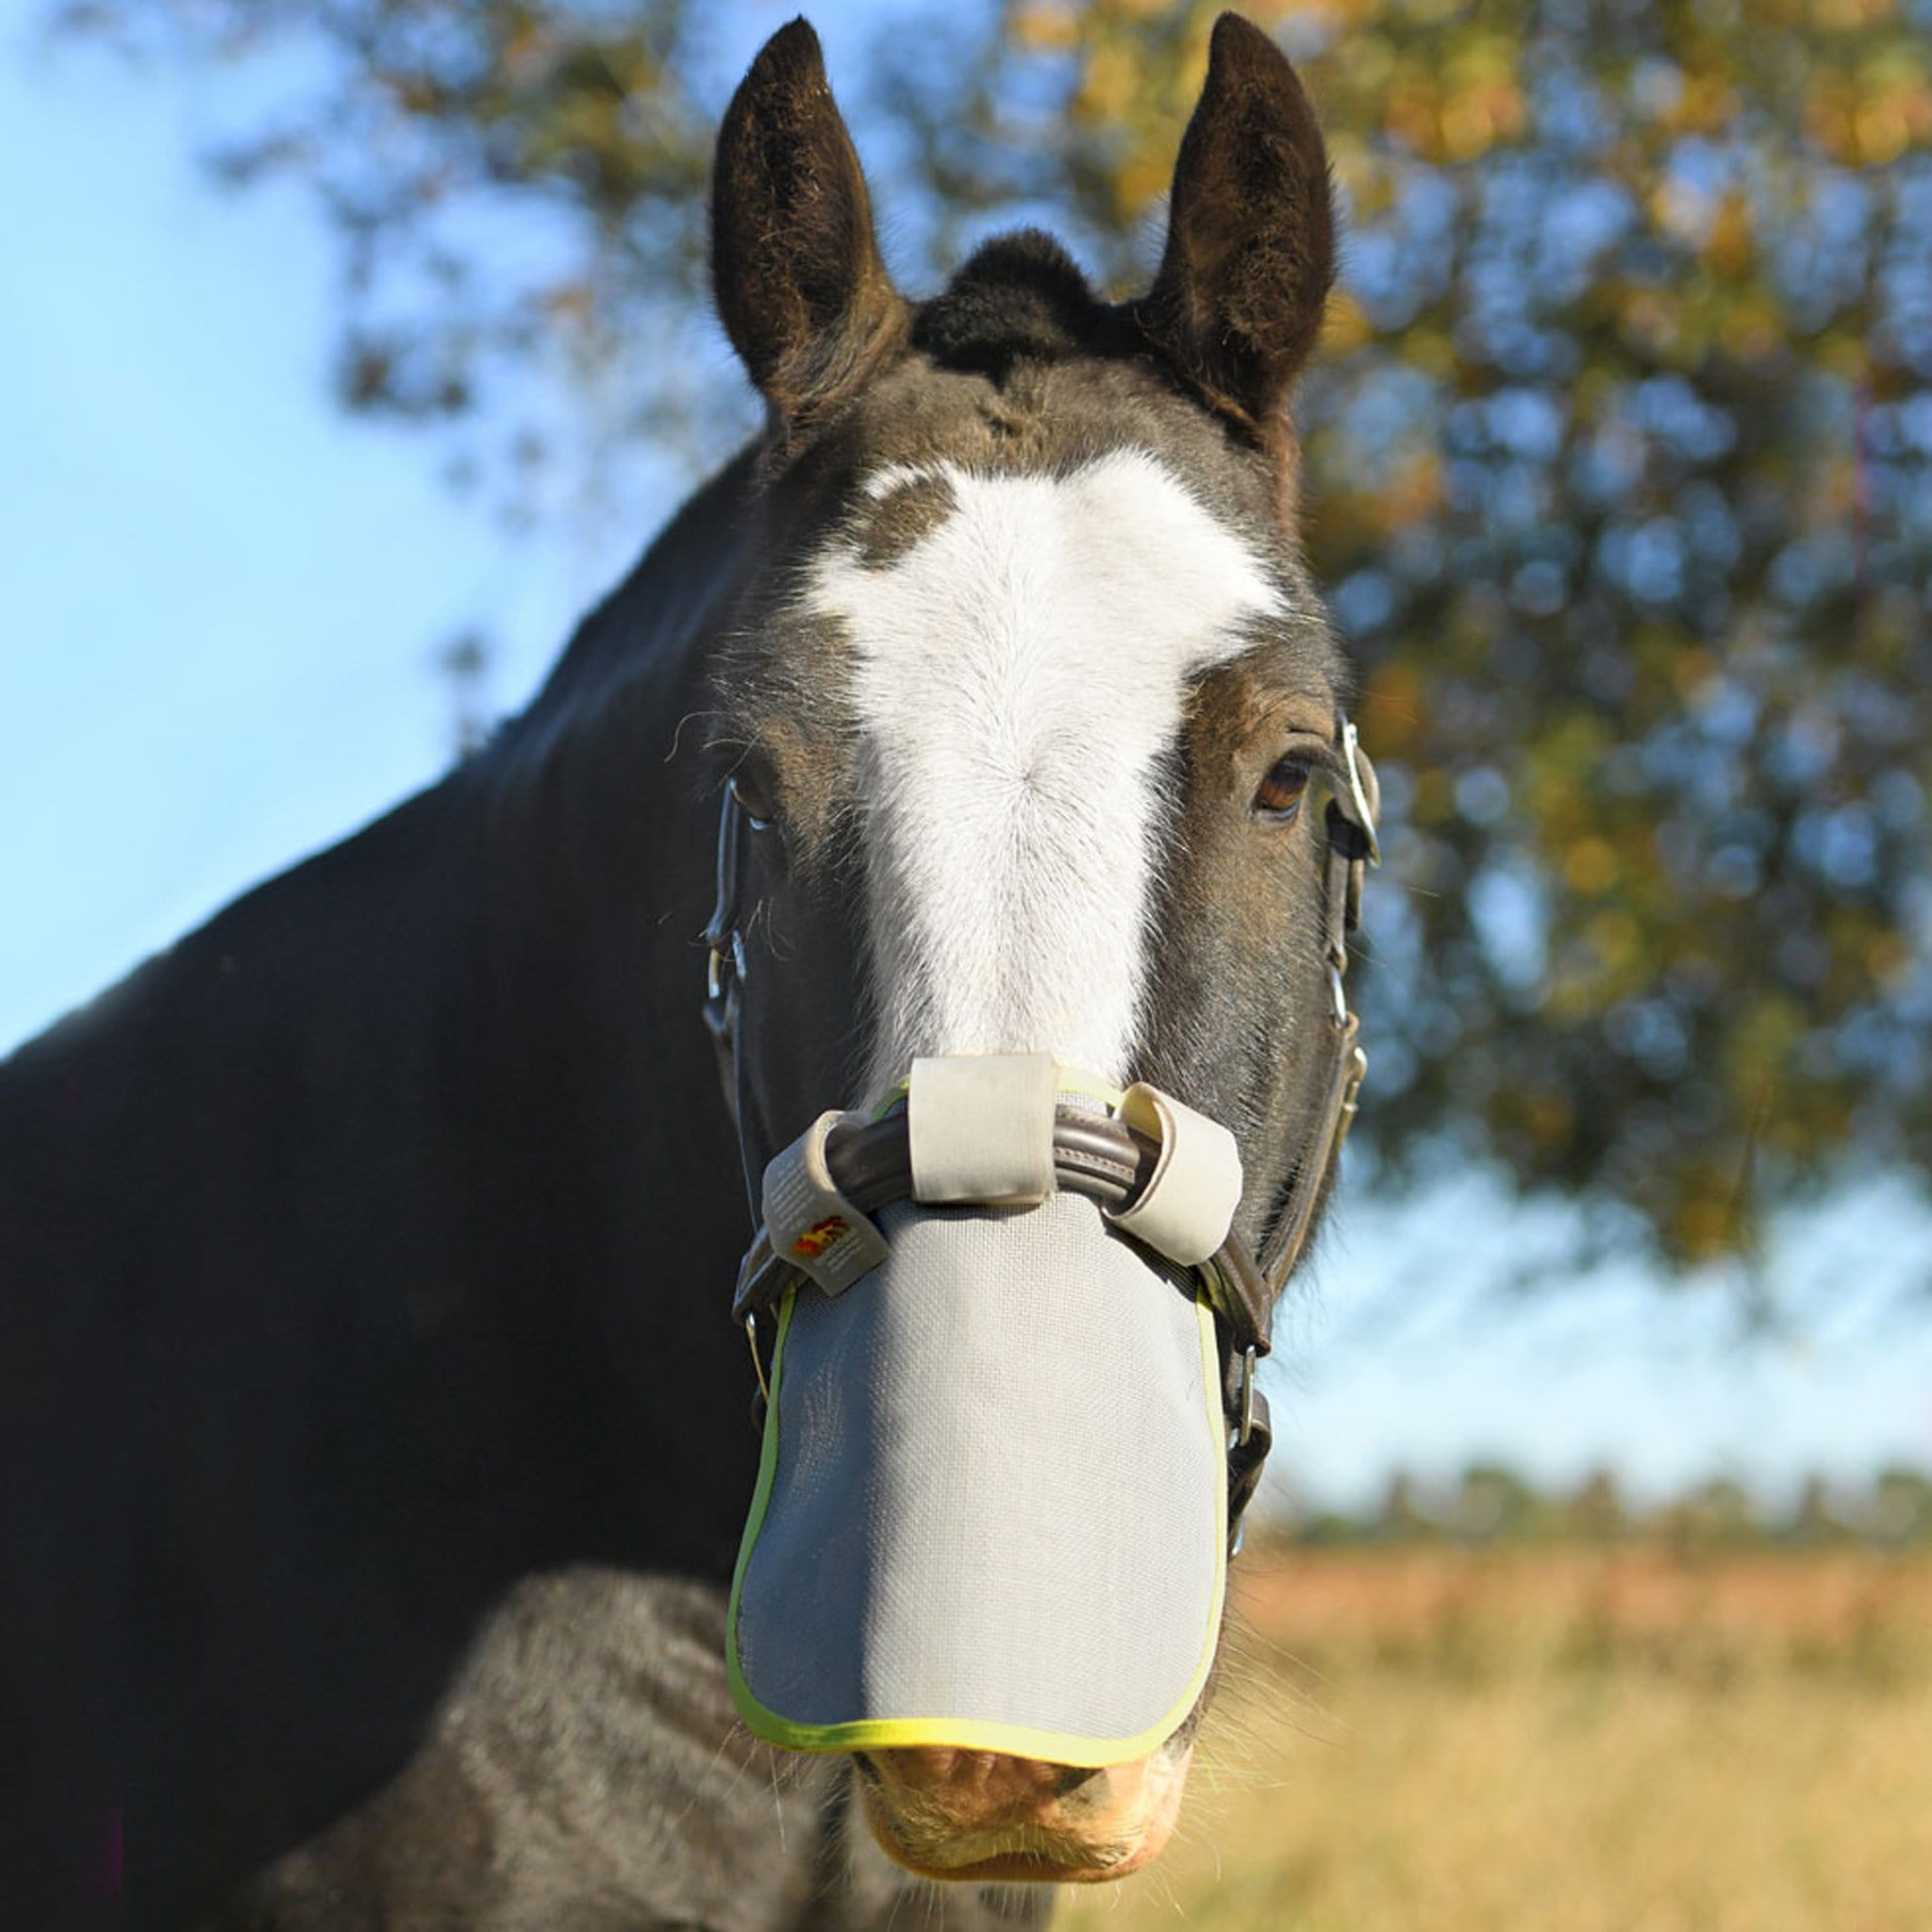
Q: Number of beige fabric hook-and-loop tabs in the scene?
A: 3